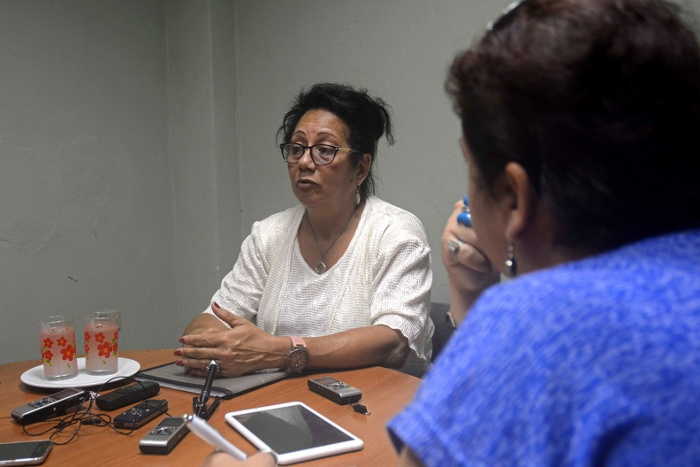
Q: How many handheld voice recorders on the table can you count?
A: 5